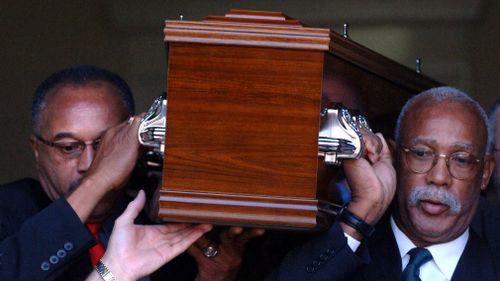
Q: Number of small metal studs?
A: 3